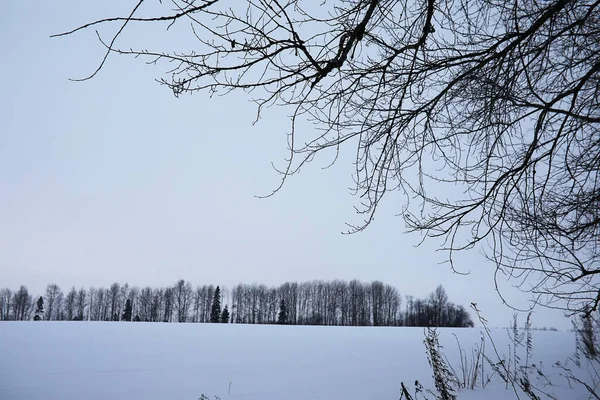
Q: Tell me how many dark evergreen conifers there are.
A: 5